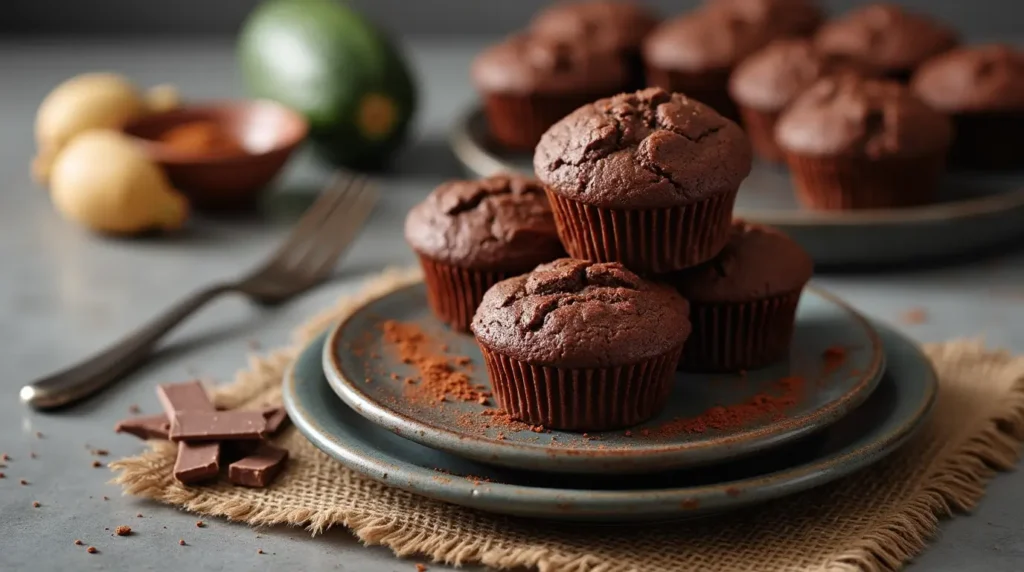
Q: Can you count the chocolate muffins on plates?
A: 12